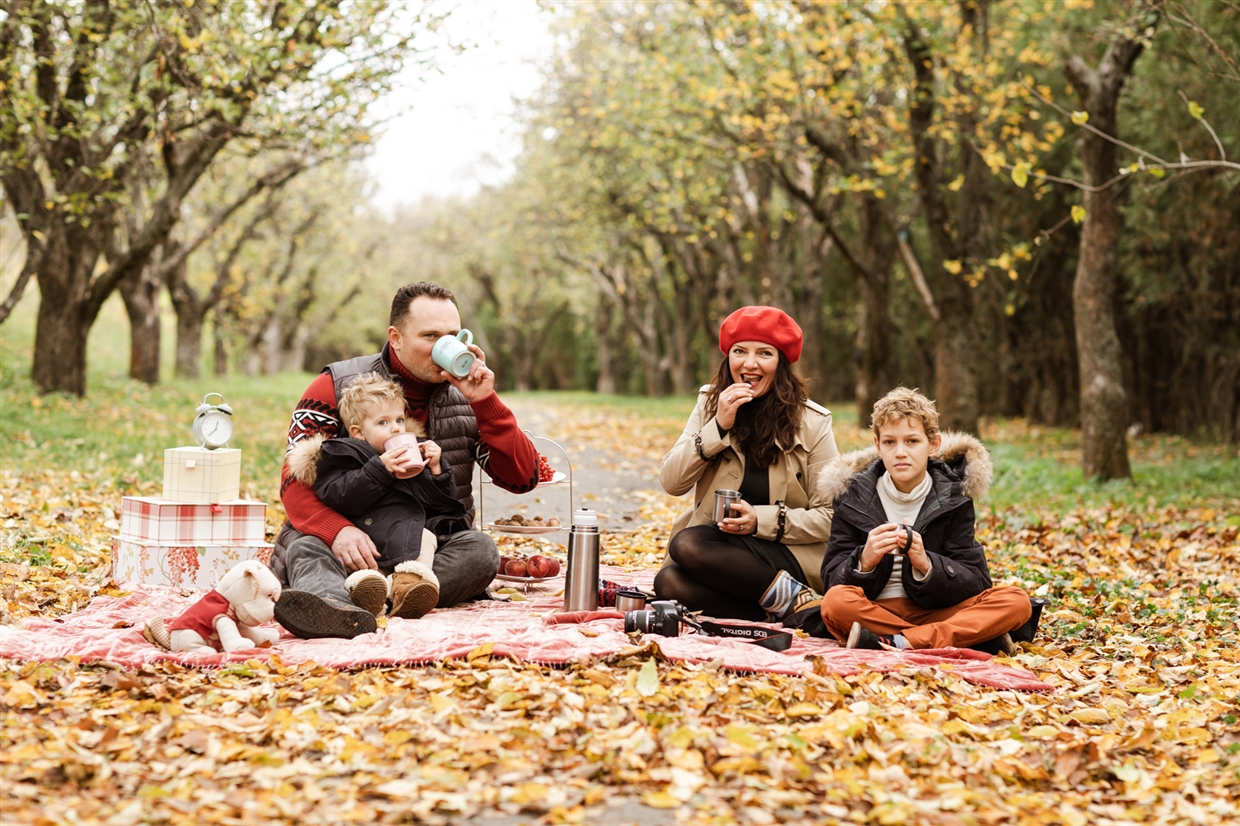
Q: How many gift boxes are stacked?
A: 3